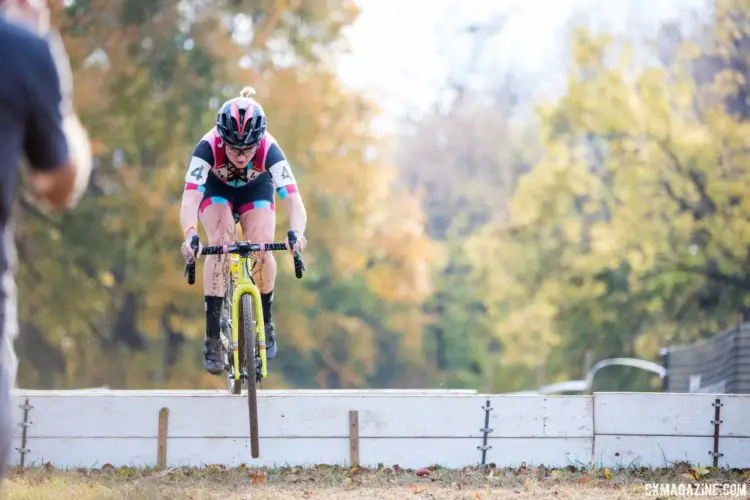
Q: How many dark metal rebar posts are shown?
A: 3